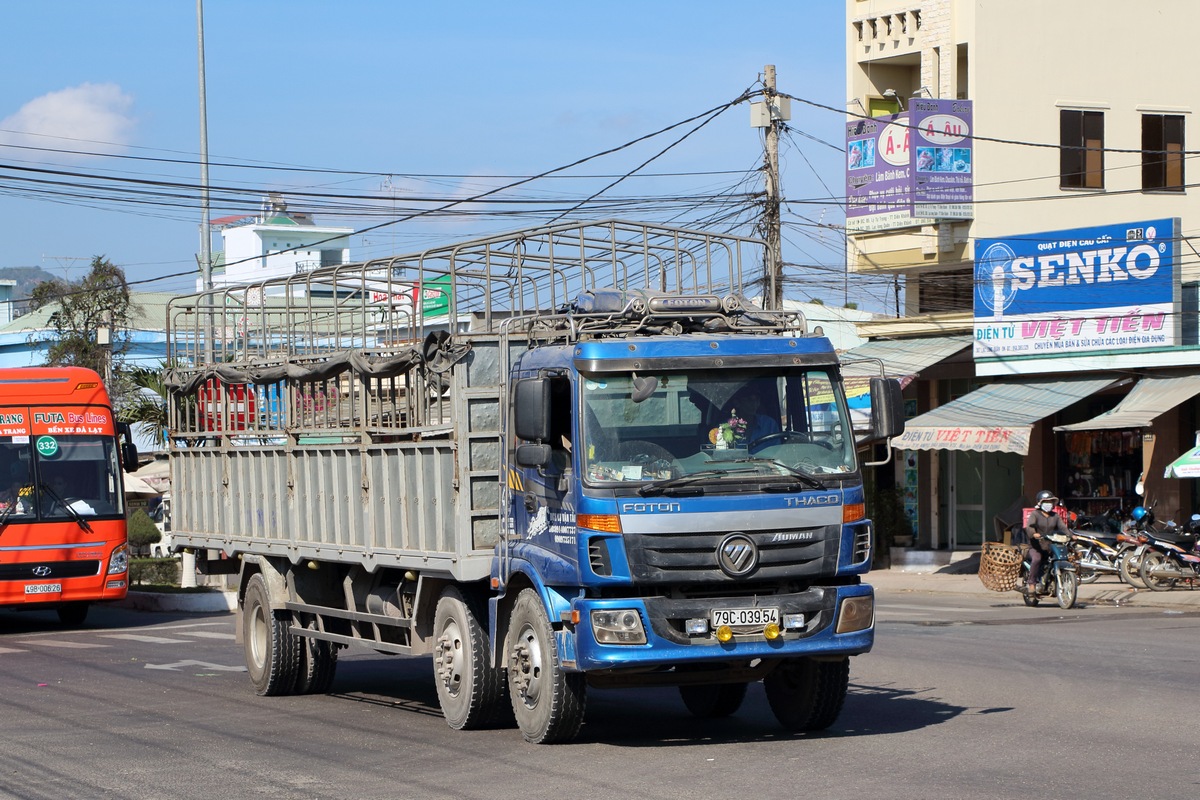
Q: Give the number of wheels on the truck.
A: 6